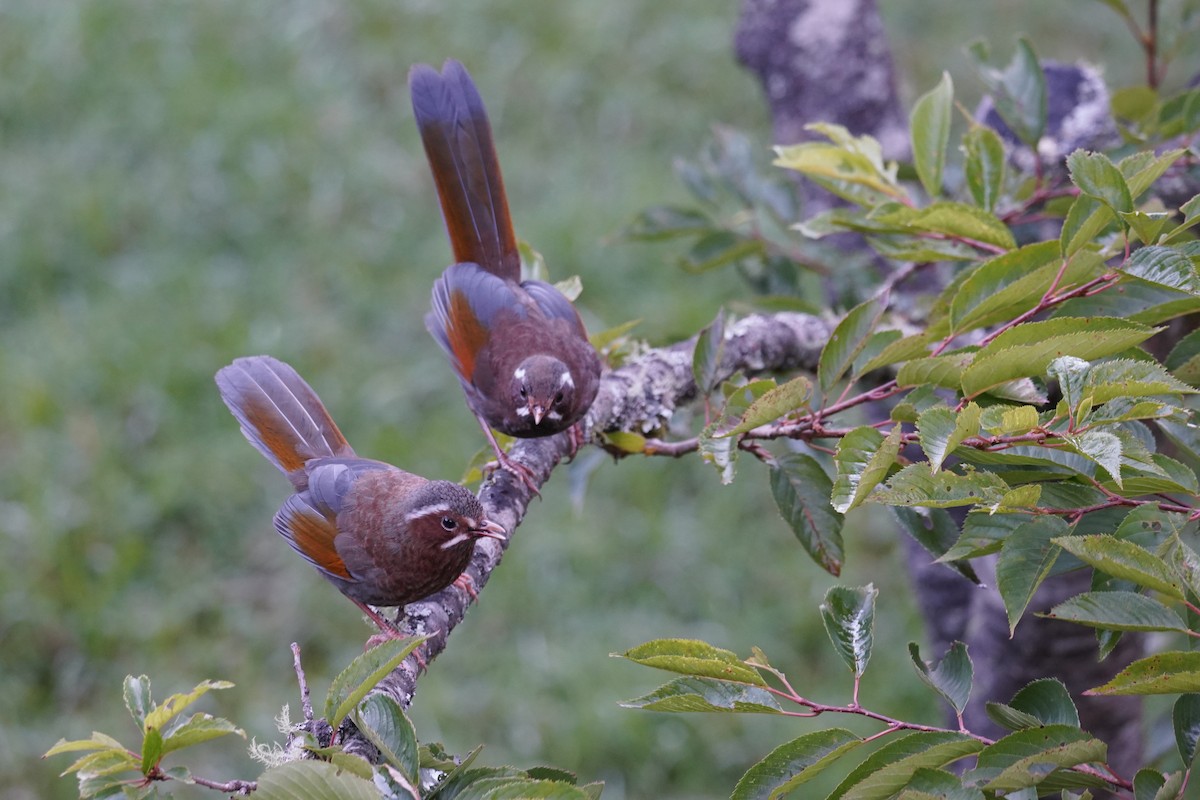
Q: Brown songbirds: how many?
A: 2